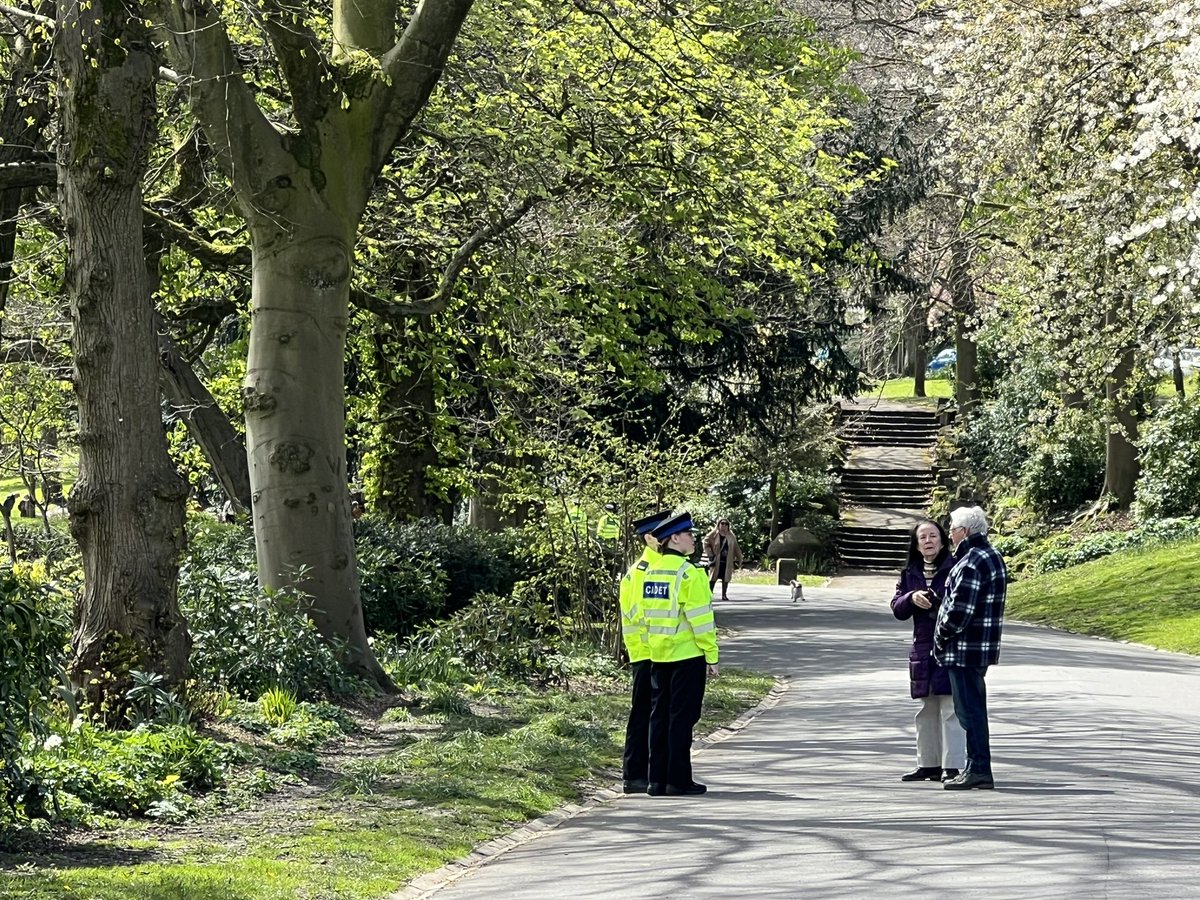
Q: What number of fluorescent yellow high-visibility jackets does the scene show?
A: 4